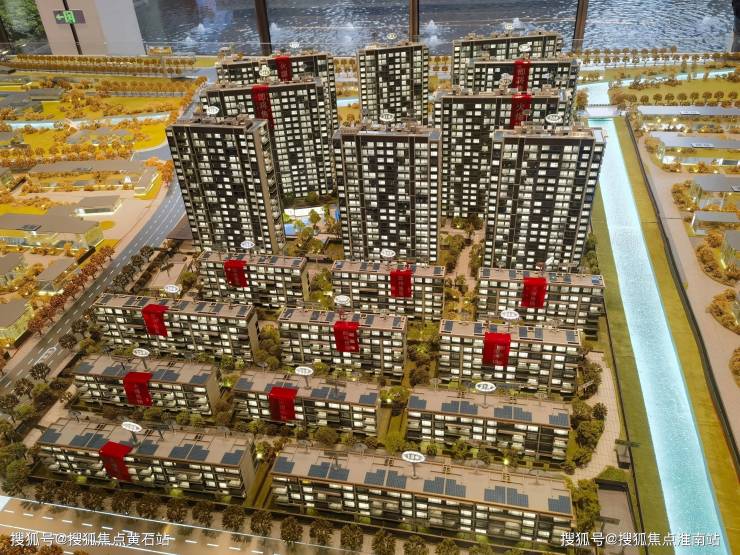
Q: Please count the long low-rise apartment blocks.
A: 11